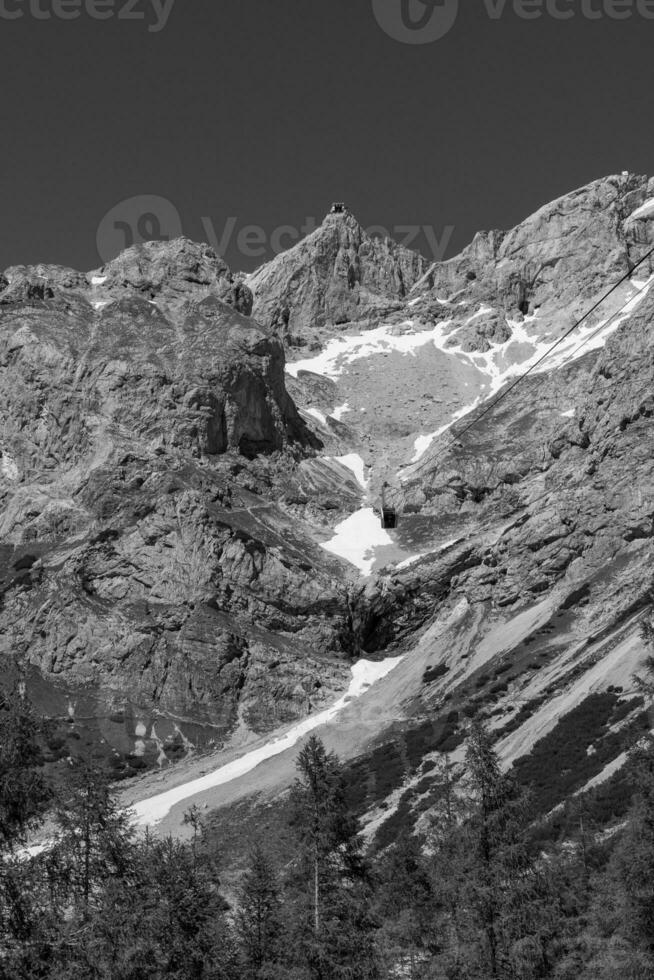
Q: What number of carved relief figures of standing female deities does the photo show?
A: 0